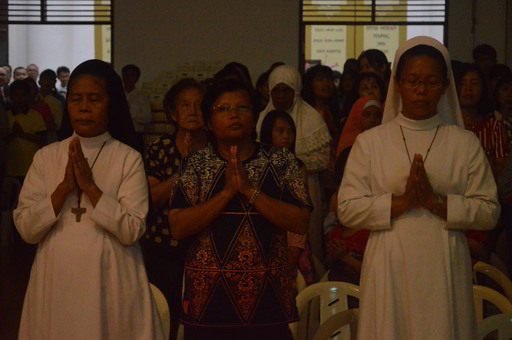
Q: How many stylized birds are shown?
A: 0